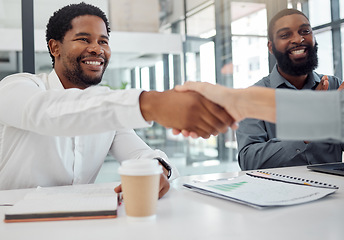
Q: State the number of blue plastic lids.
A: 0